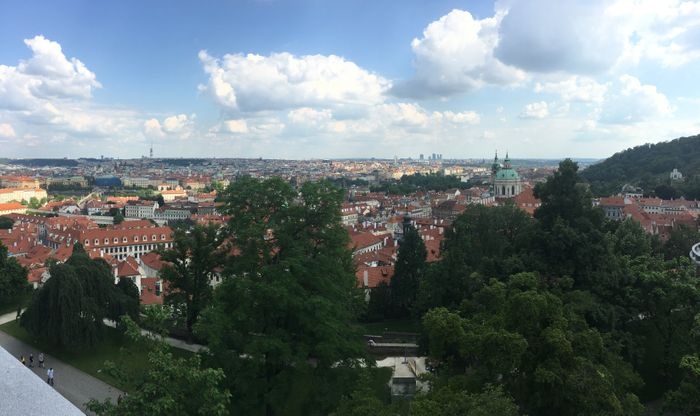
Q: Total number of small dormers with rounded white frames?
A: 9